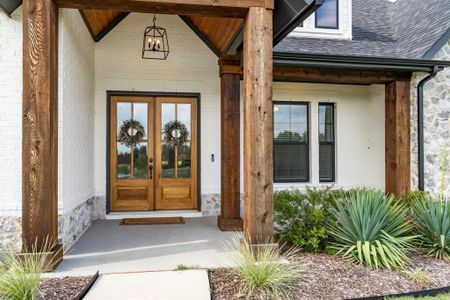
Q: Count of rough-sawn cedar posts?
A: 4